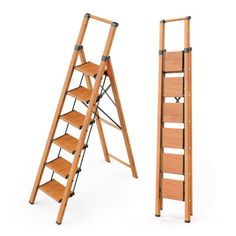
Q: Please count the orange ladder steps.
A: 12